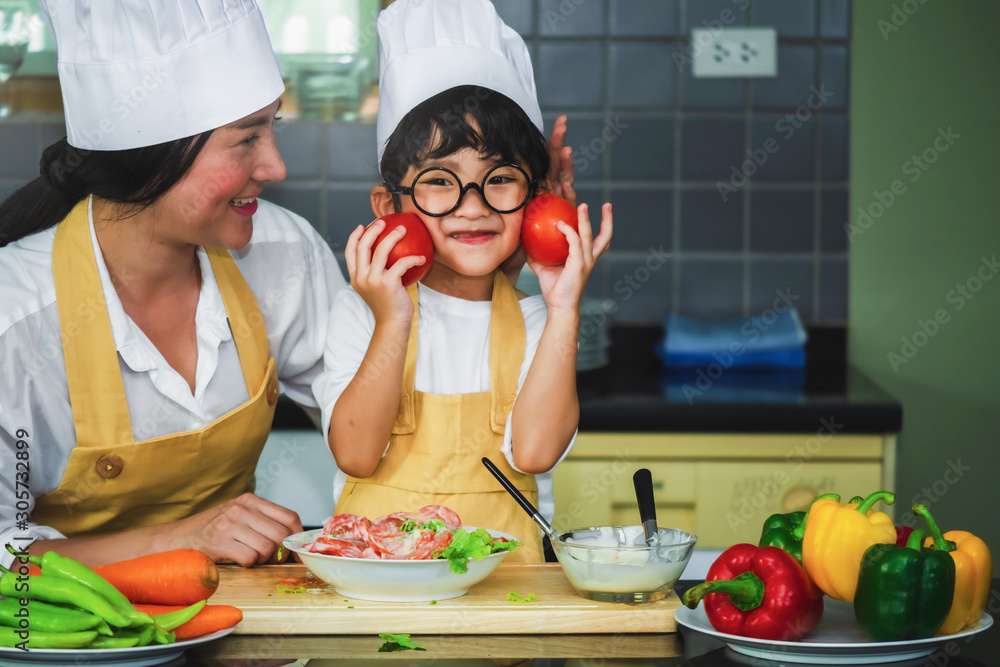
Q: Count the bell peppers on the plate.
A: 6